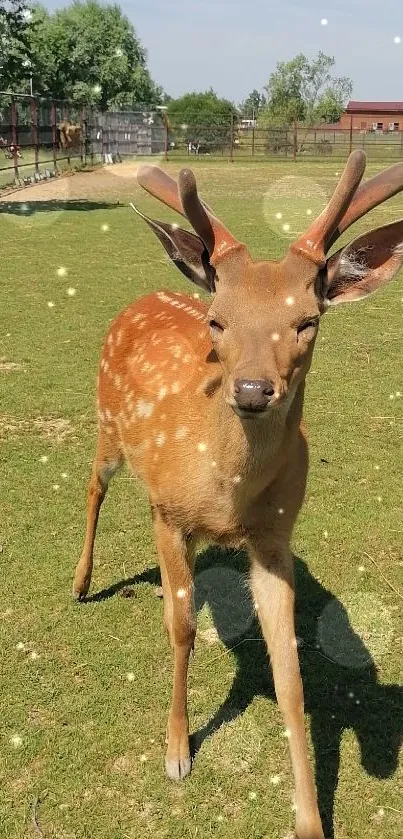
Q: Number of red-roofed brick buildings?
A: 1